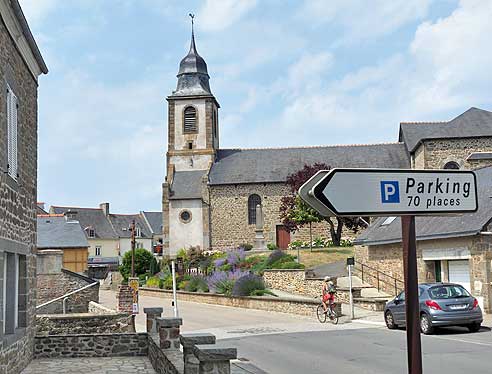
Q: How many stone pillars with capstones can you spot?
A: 4